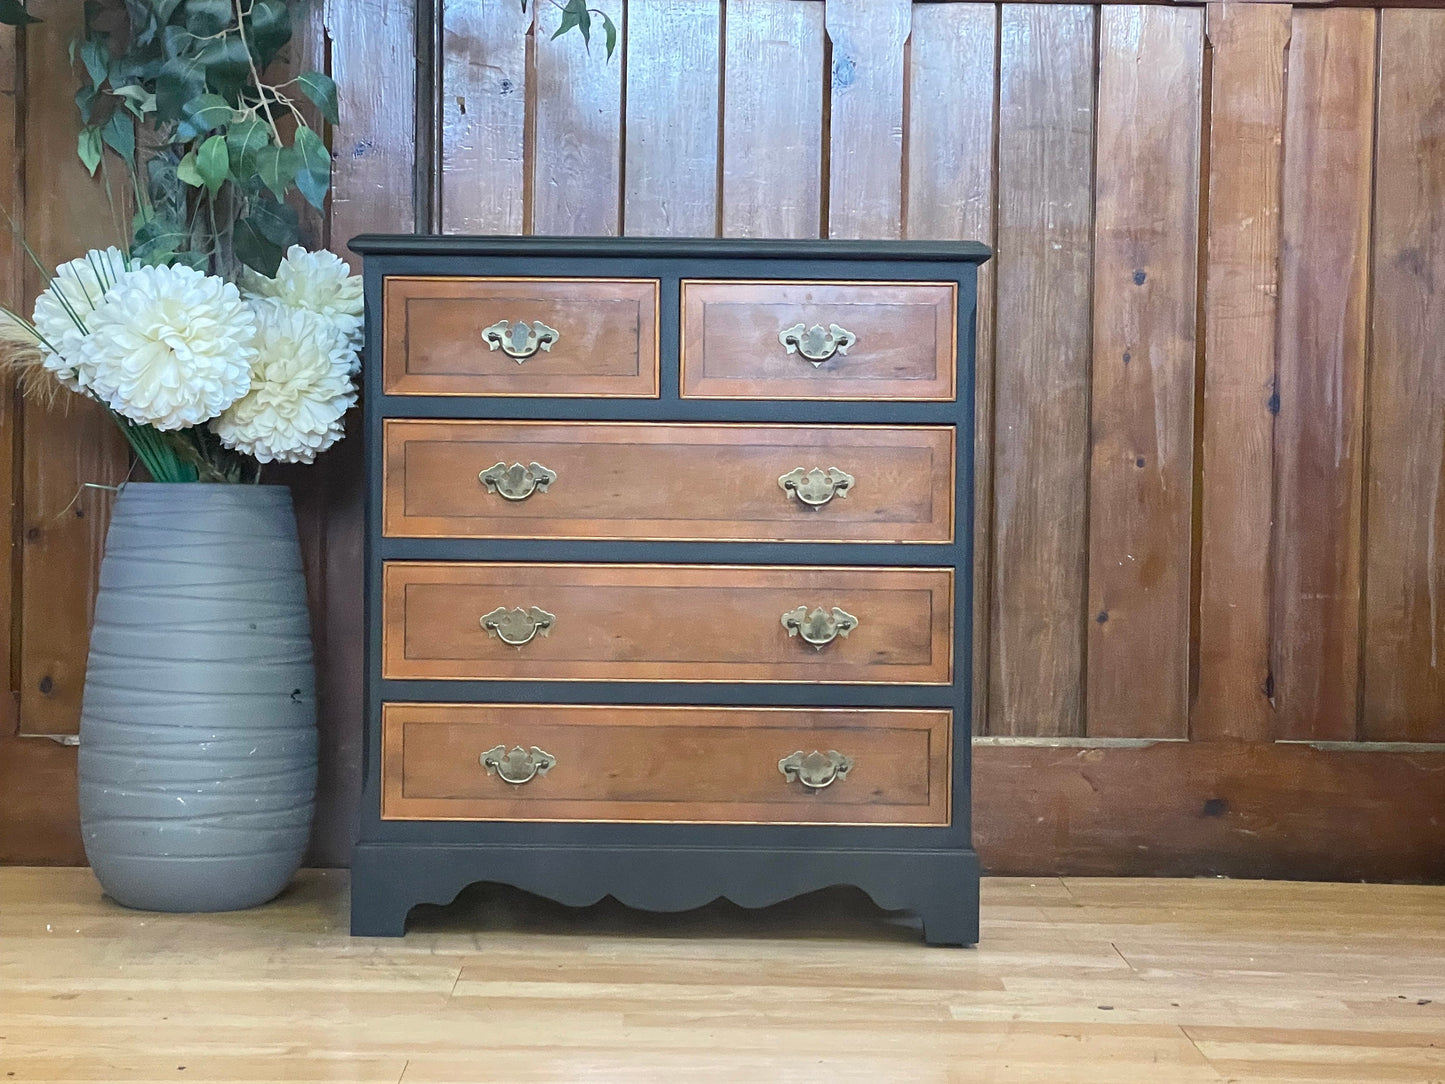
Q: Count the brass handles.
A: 8